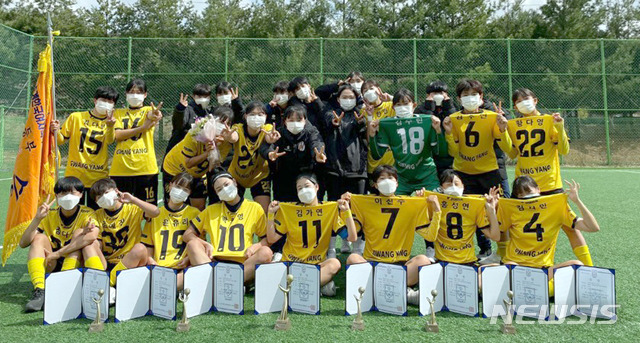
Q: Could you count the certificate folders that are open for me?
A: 8